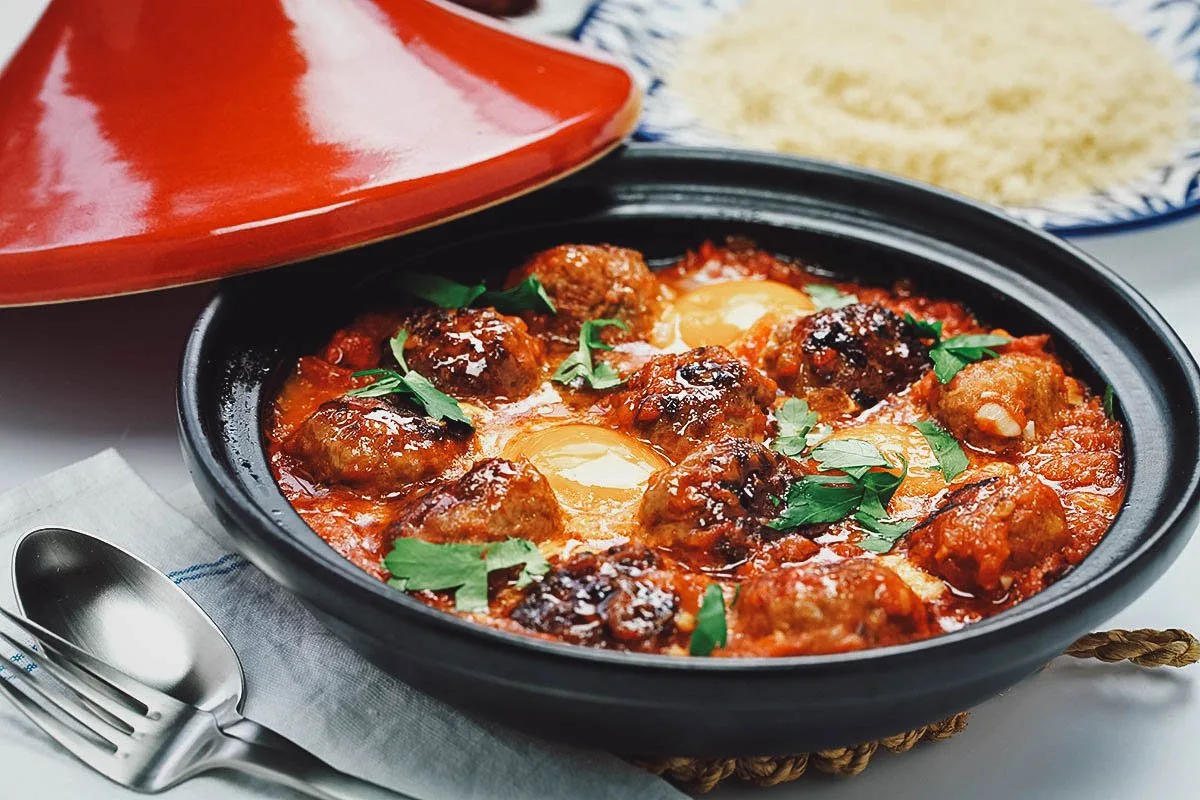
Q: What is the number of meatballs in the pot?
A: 11